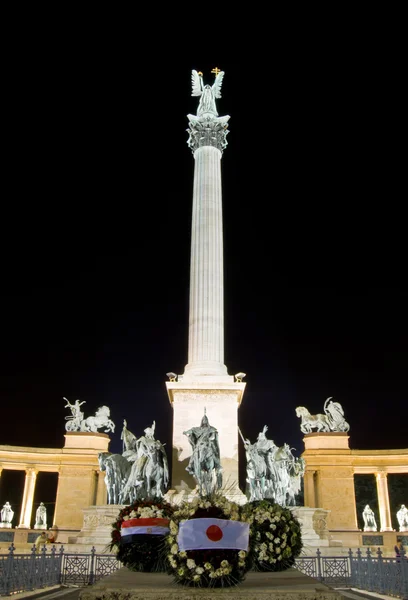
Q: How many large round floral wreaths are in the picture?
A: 3